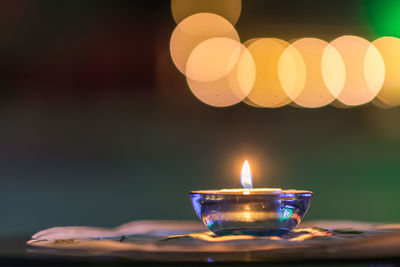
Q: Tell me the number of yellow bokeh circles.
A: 7